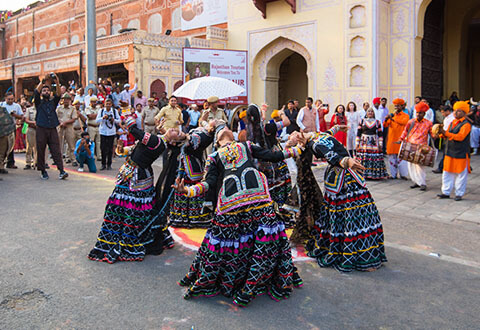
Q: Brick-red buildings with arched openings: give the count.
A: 1